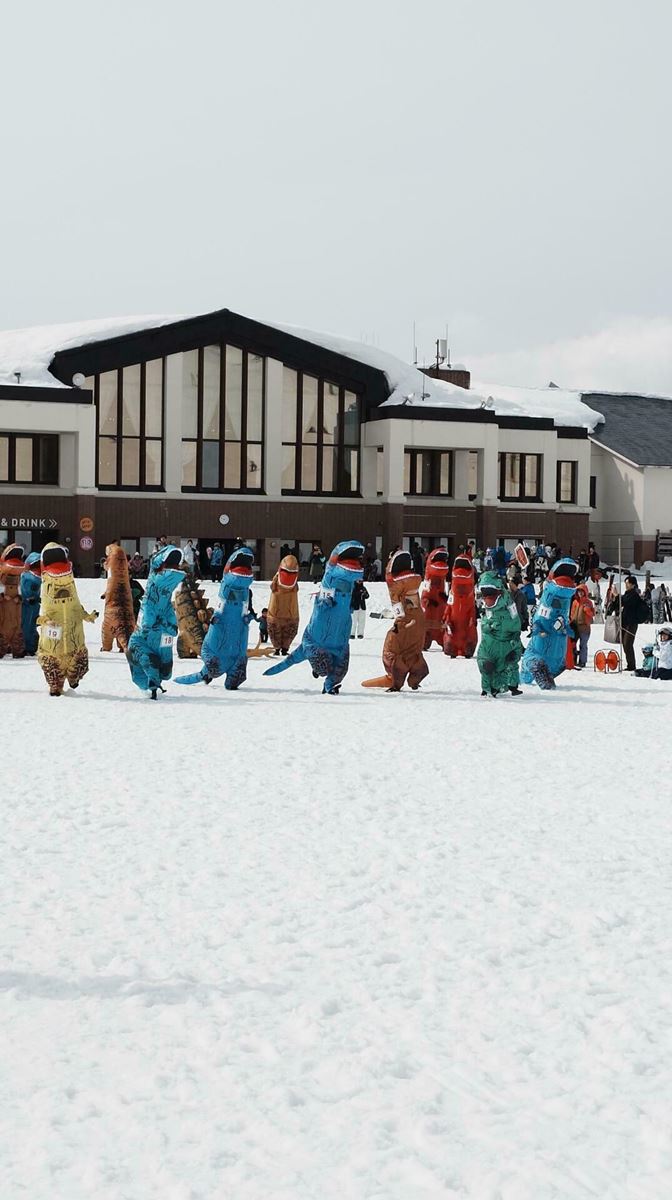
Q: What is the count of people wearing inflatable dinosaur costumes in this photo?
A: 14